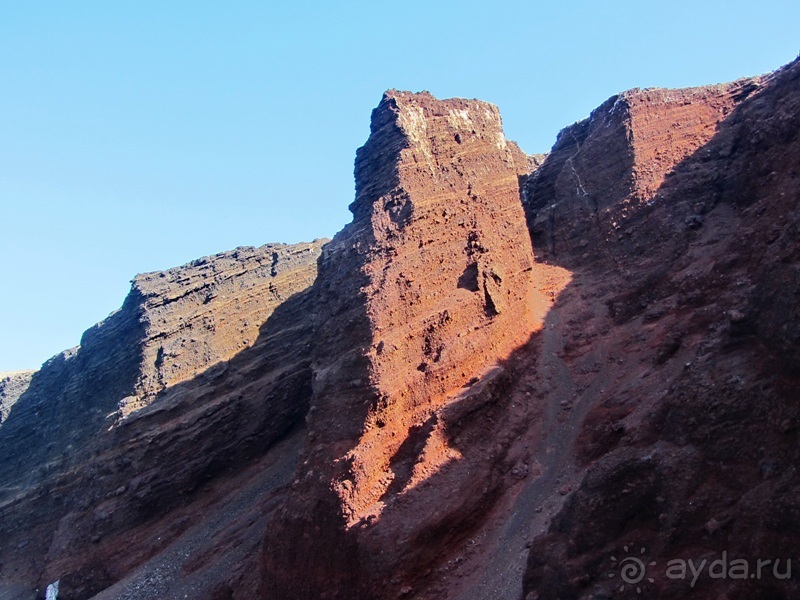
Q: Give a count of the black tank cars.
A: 0